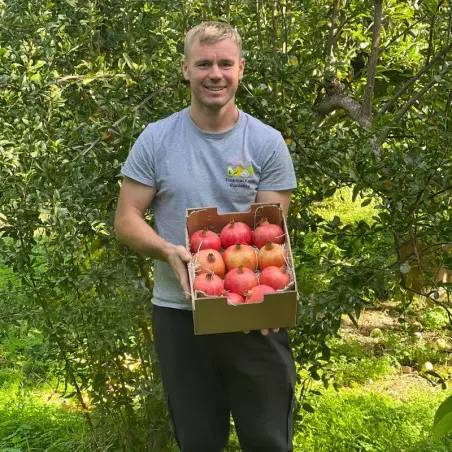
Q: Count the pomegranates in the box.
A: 11